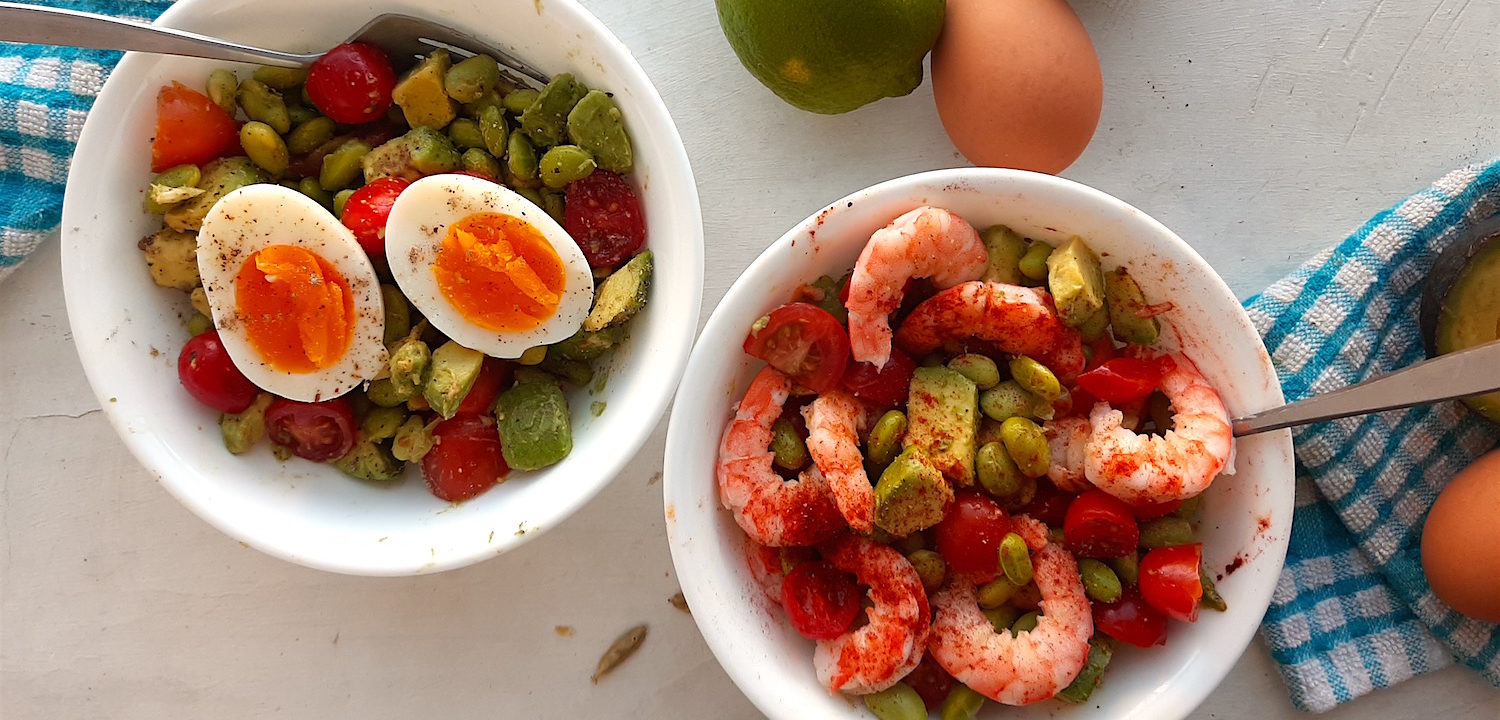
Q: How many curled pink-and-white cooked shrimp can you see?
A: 7